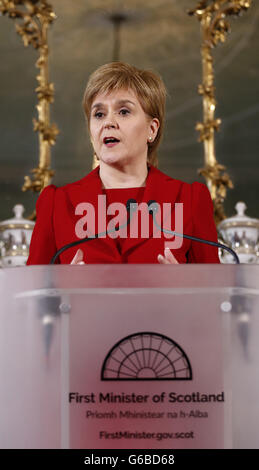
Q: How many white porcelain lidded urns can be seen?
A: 2